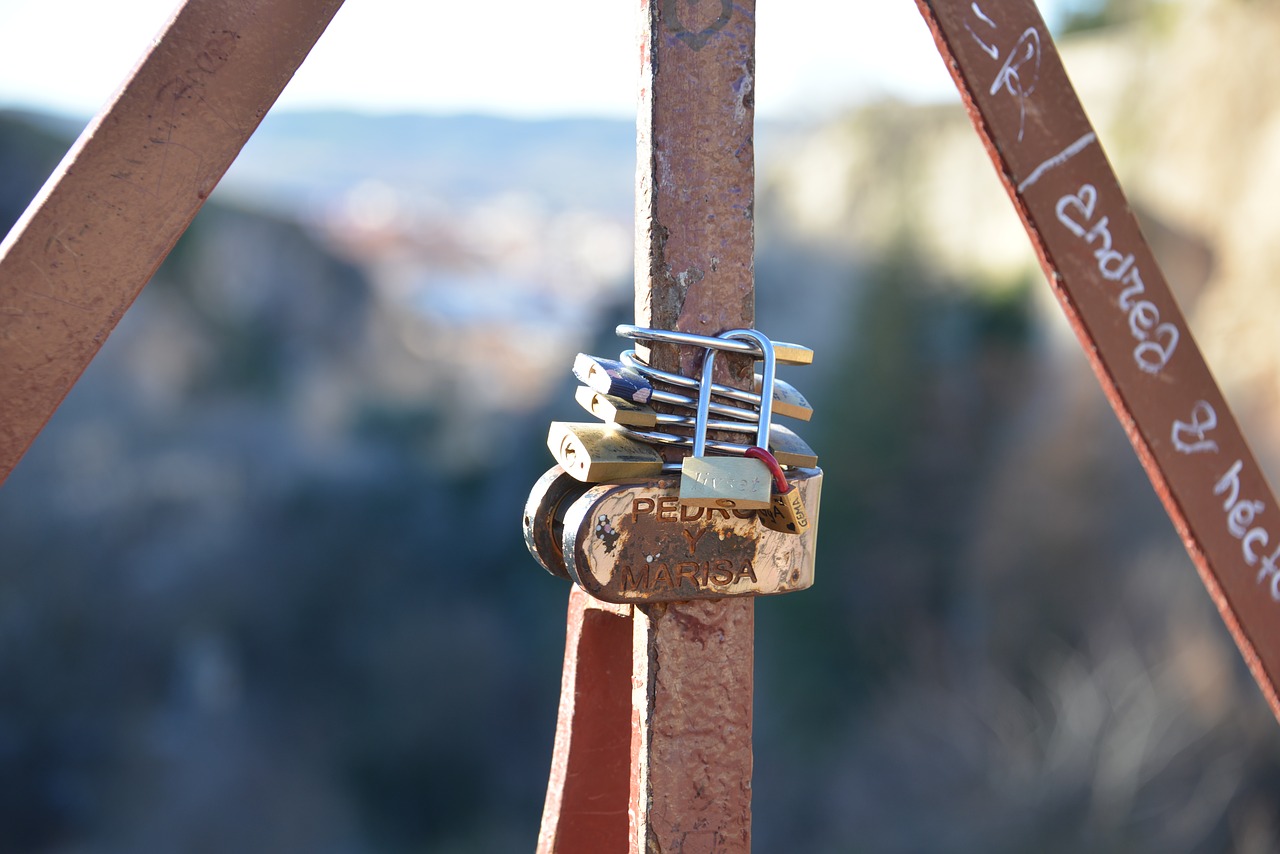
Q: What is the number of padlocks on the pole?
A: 9